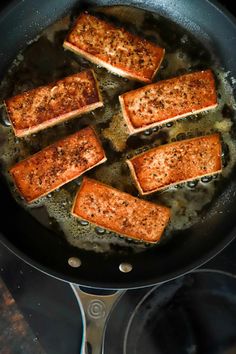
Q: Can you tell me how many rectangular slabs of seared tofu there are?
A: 6